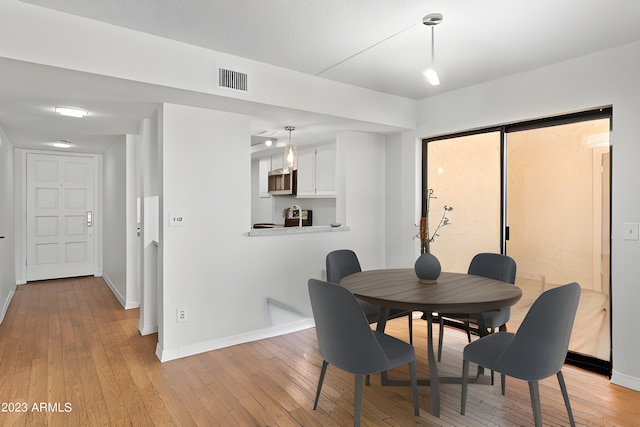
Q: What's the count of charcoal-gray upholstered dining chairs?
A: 4